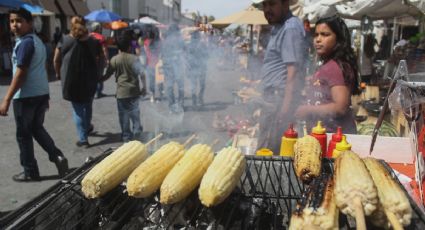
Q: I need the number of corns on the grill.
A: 8